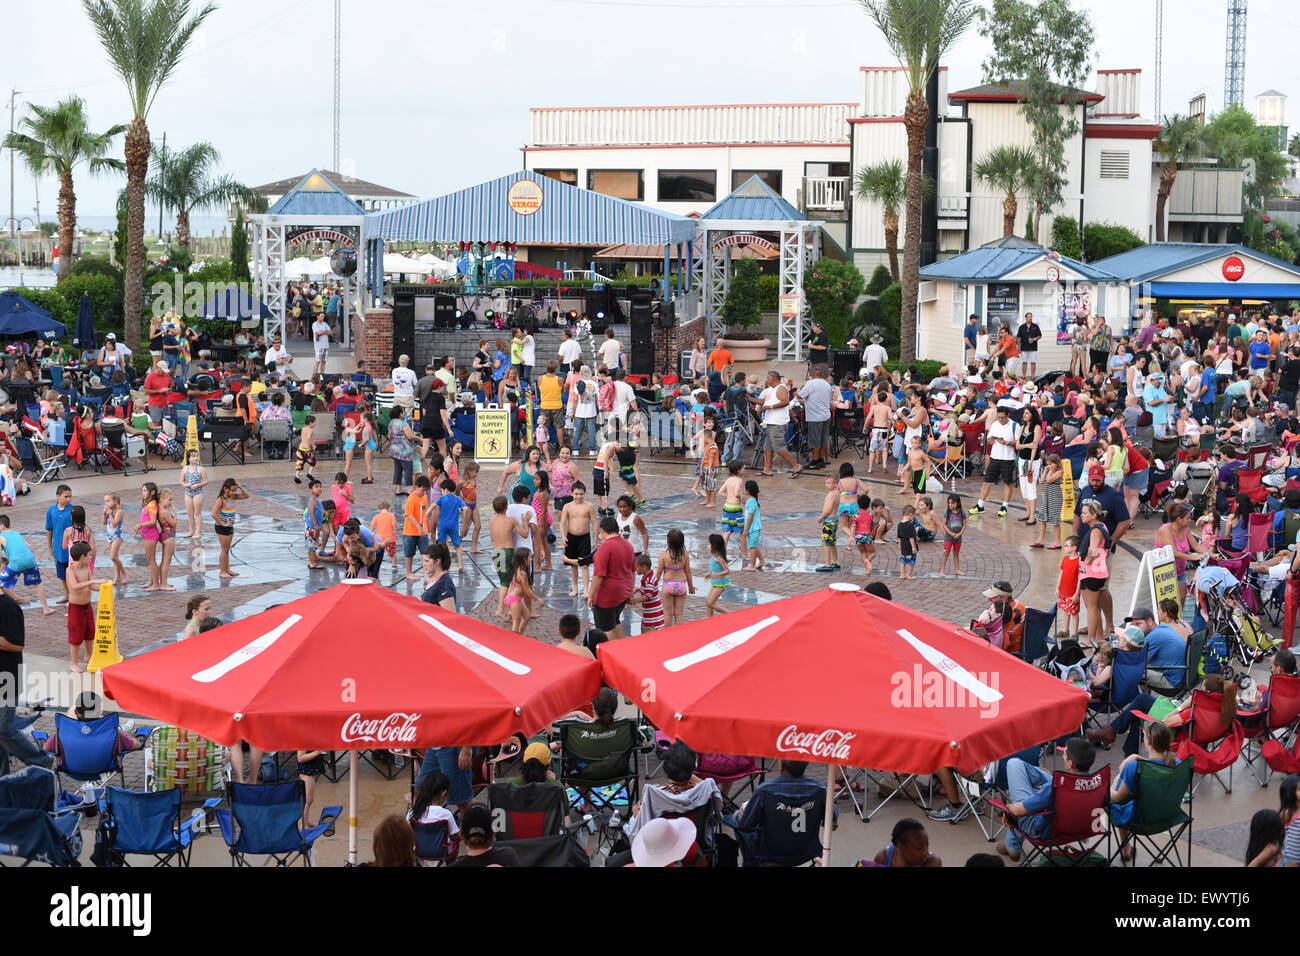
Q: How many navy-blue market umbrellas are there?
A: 4